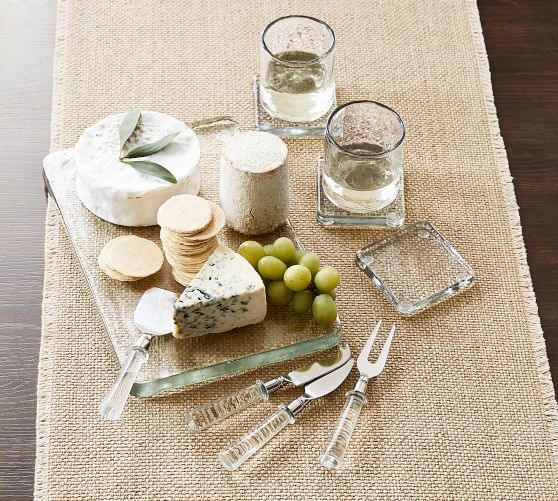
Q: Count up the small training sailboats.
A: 0